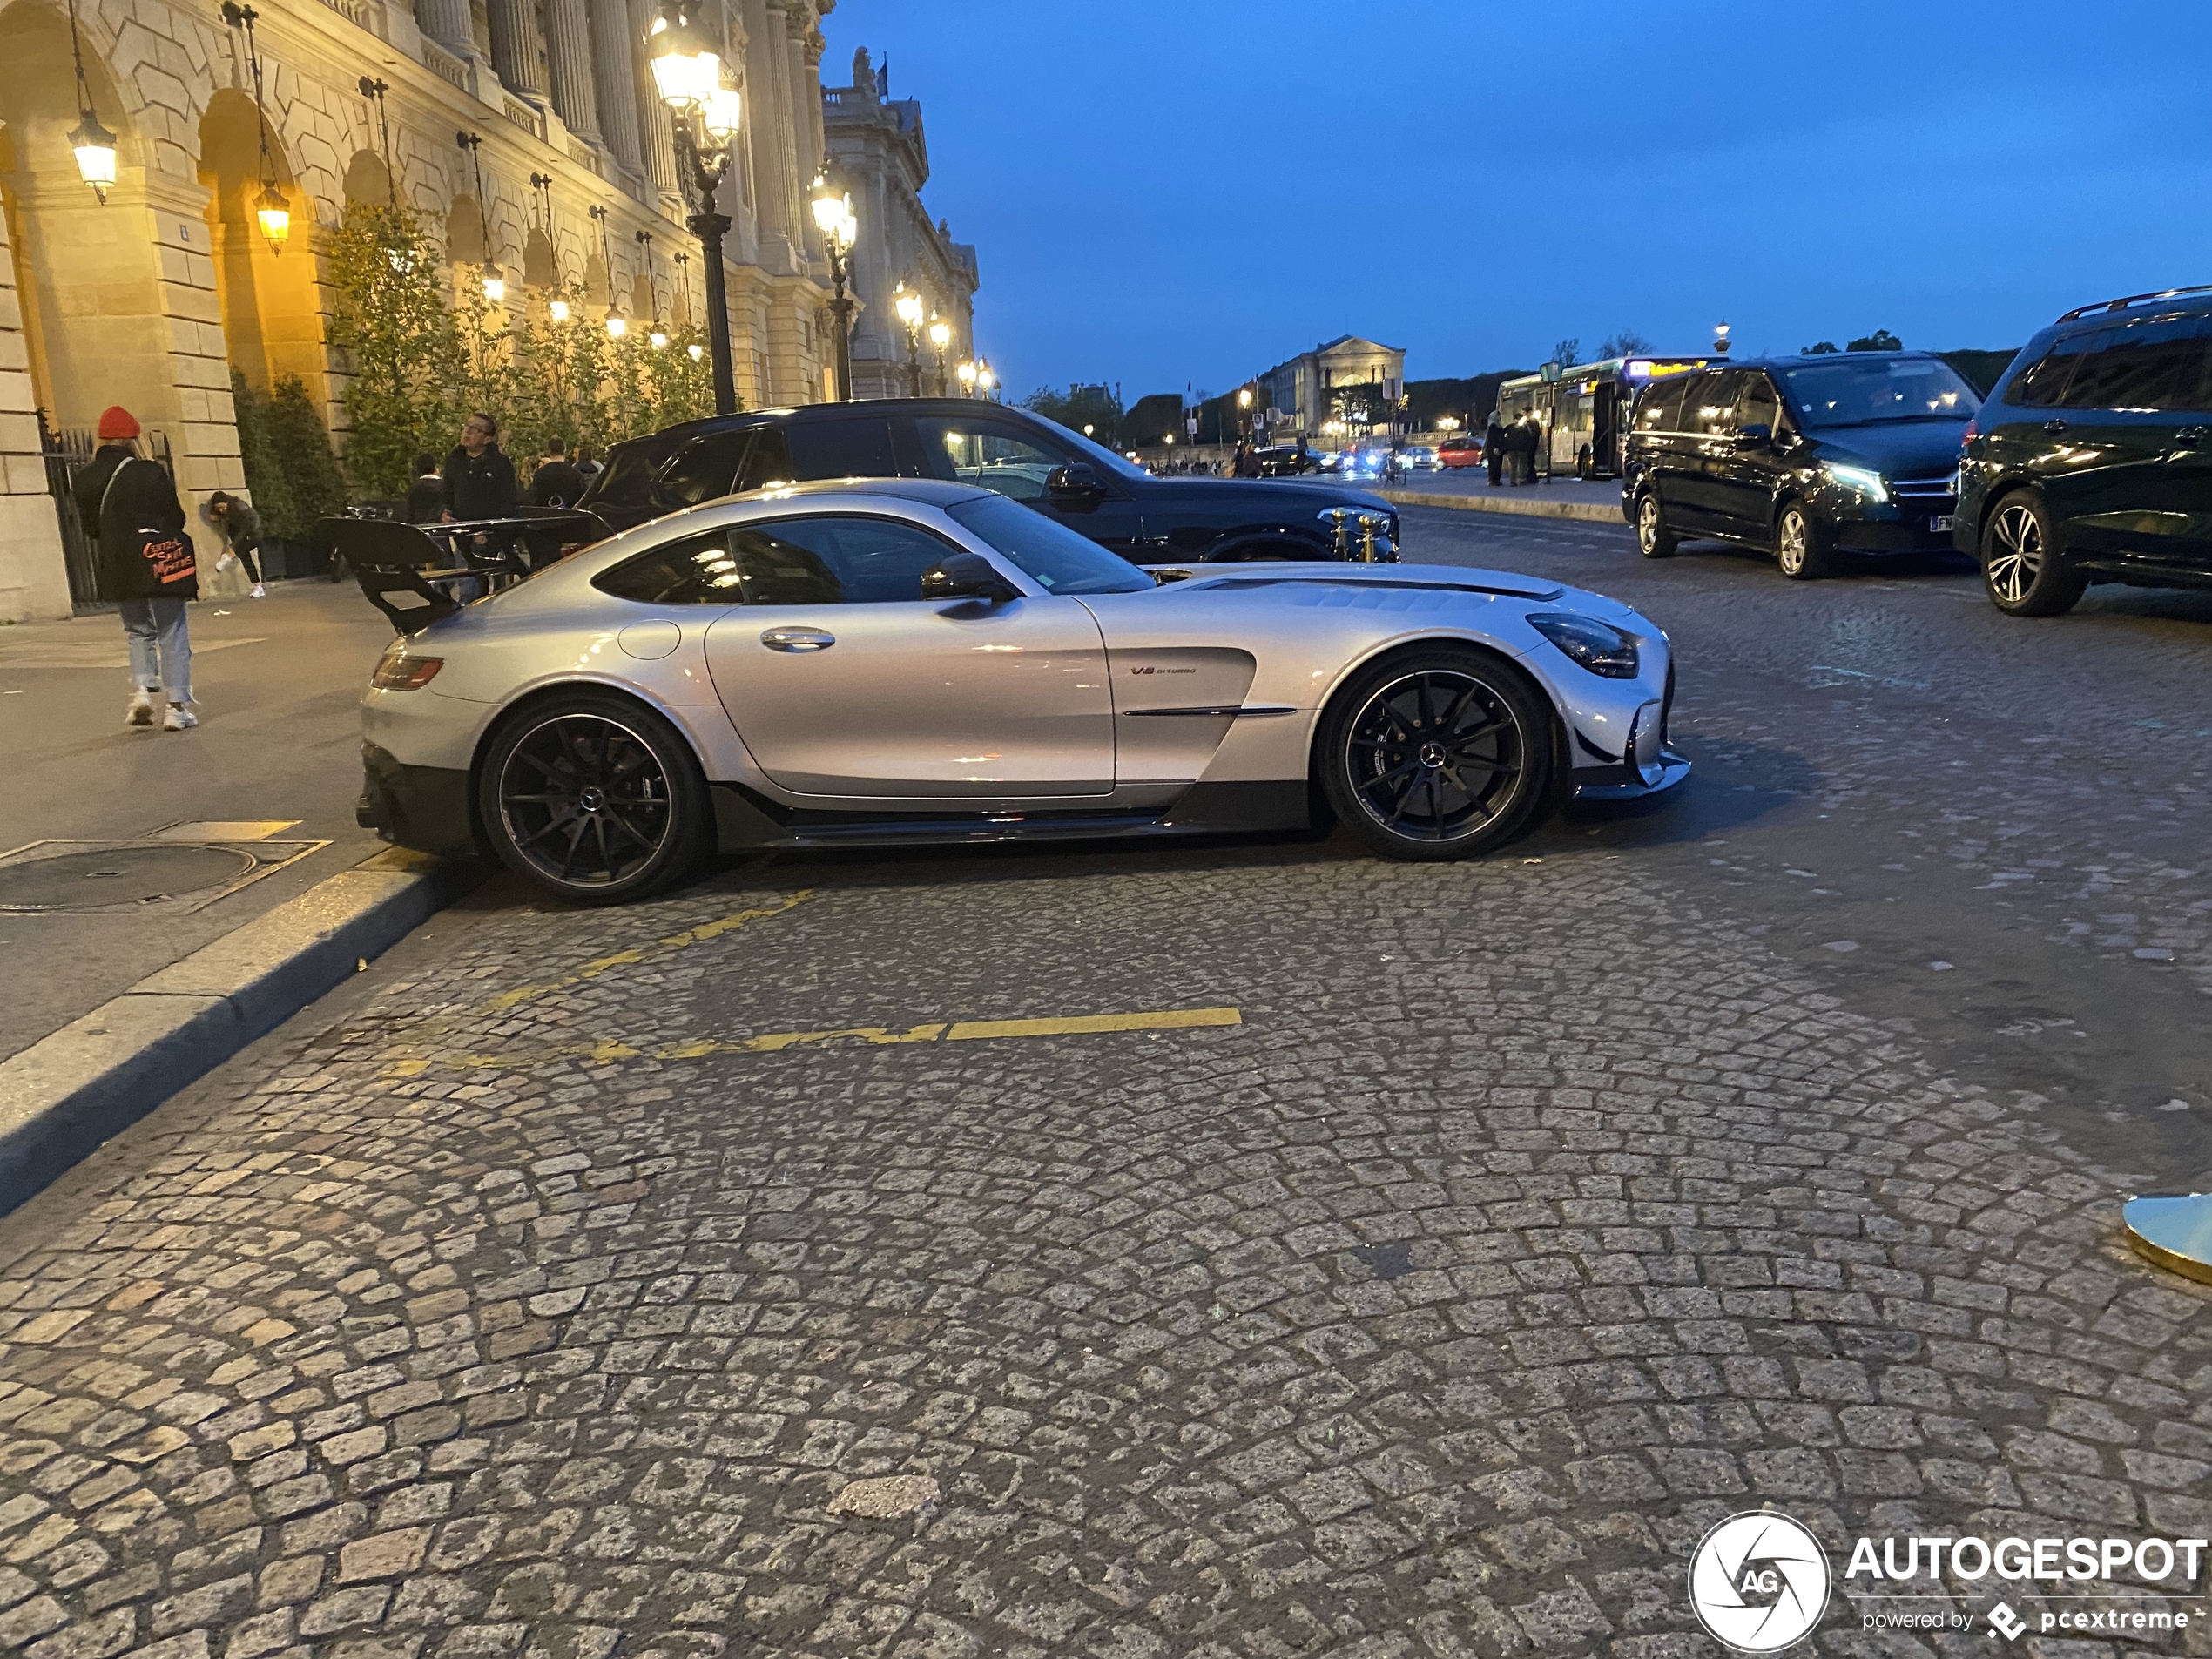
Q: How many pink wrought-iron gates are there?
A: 0